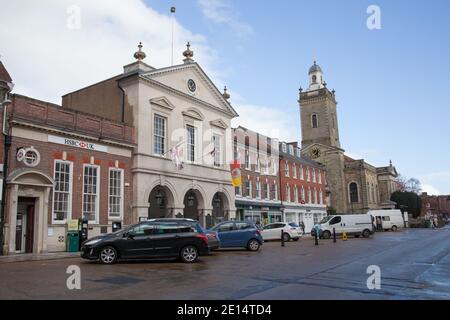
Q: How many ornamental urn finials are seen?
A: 3